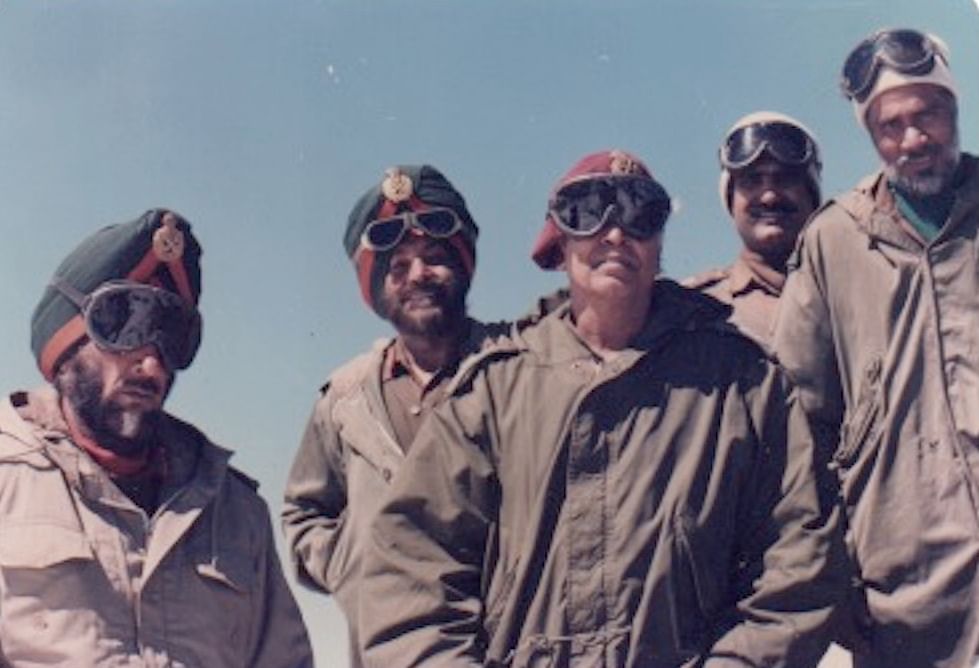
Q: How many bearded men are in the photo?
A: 3